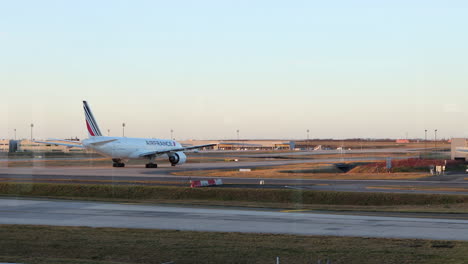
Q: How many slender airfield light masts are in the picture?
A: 9